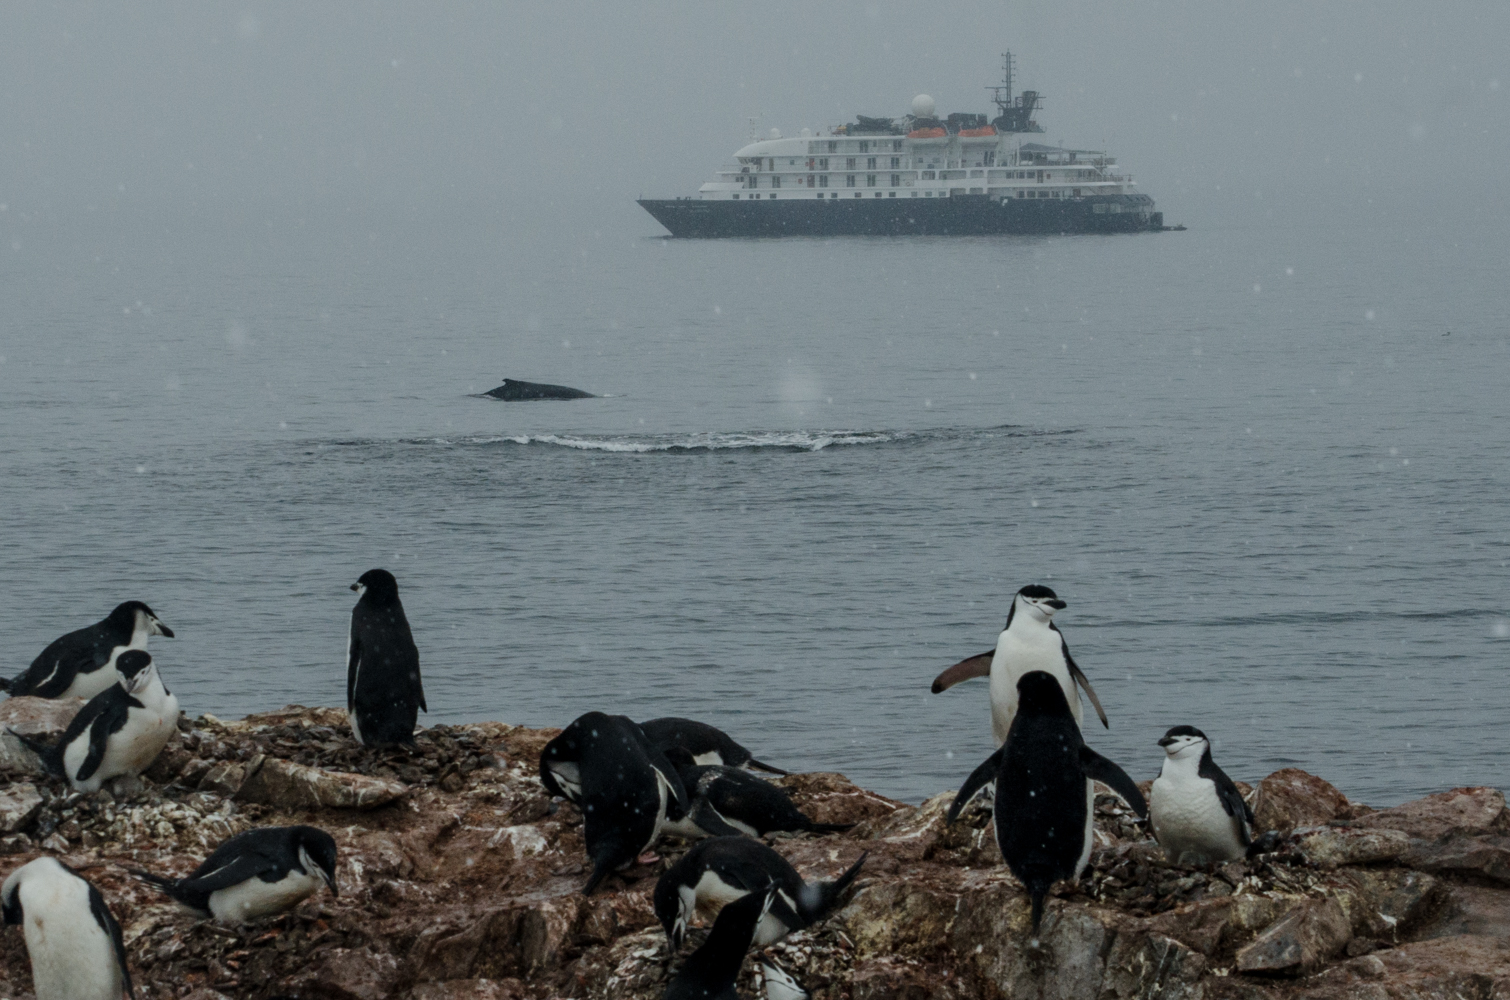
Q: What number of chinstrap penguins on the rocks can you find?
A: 14